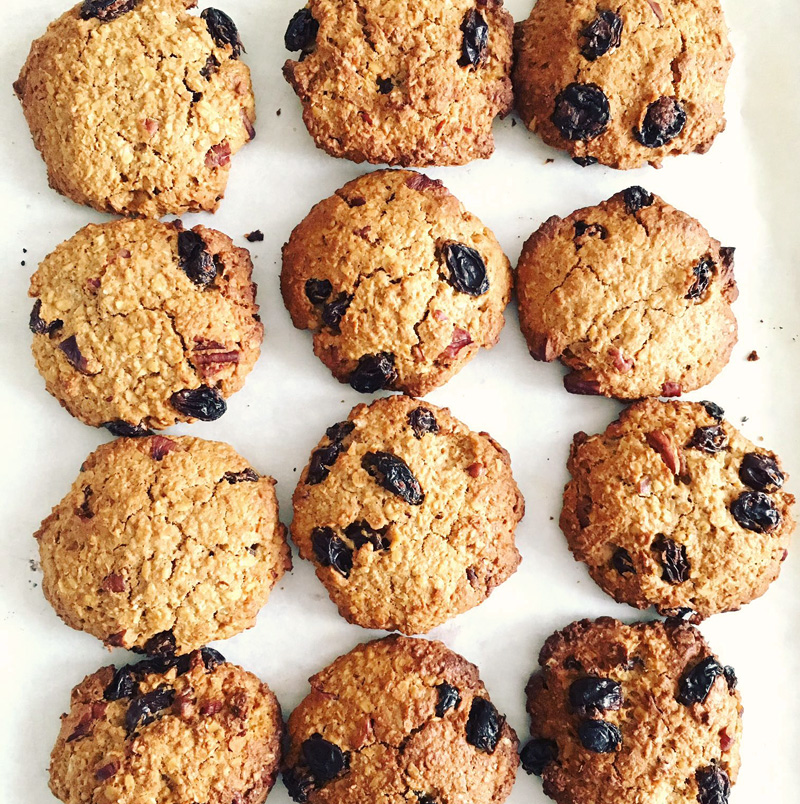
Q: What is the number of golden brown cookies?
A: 12